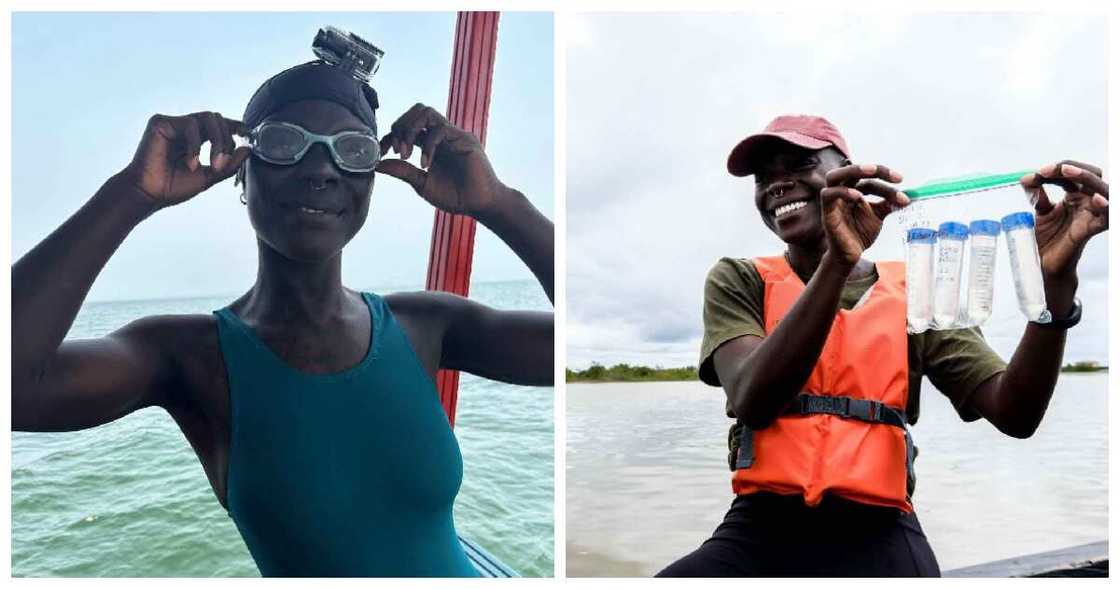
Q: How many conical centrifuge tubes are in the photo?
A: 4